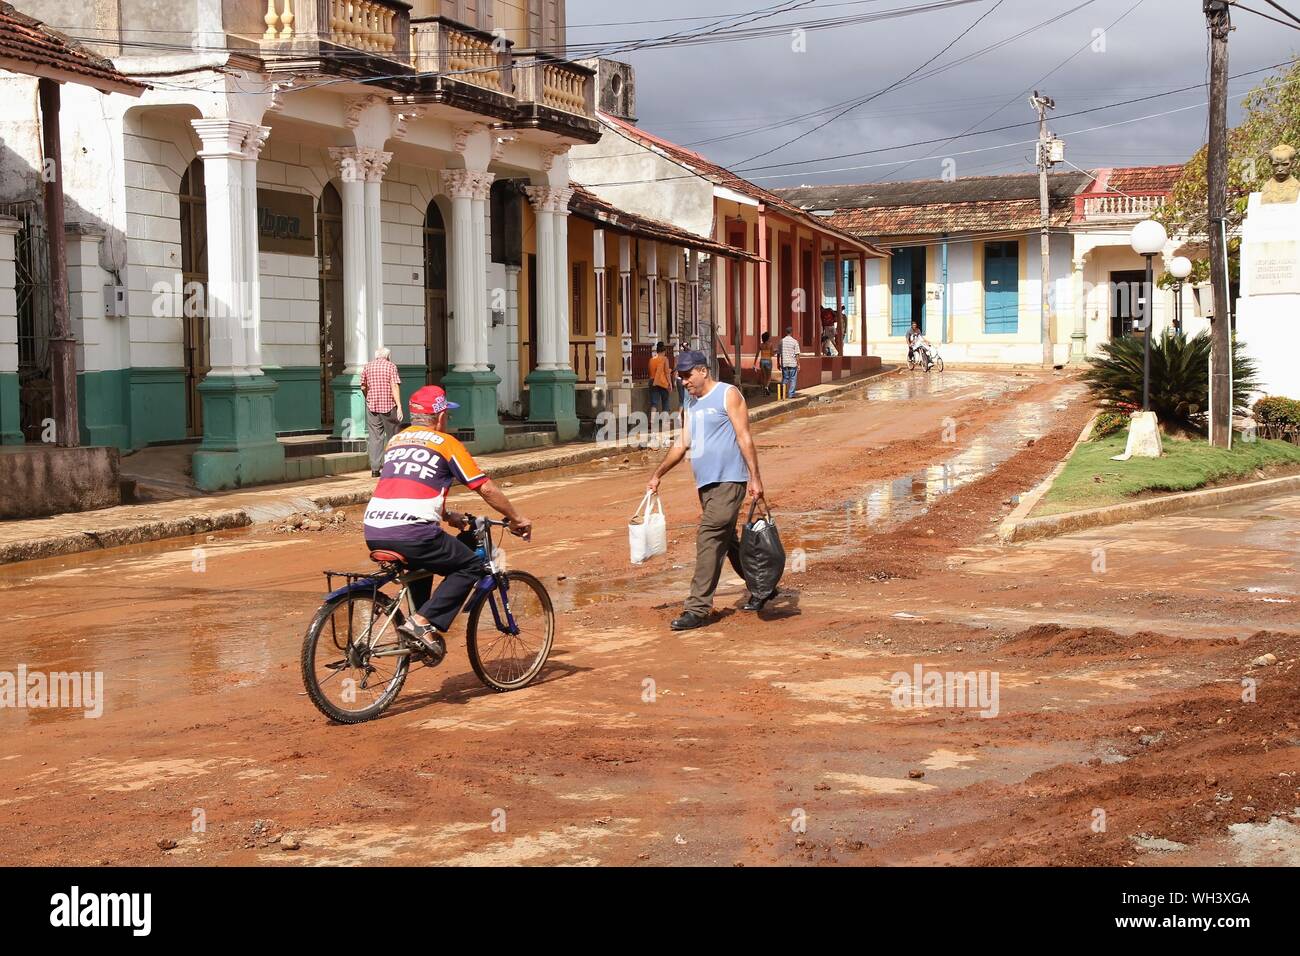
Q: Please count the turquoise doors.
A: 2